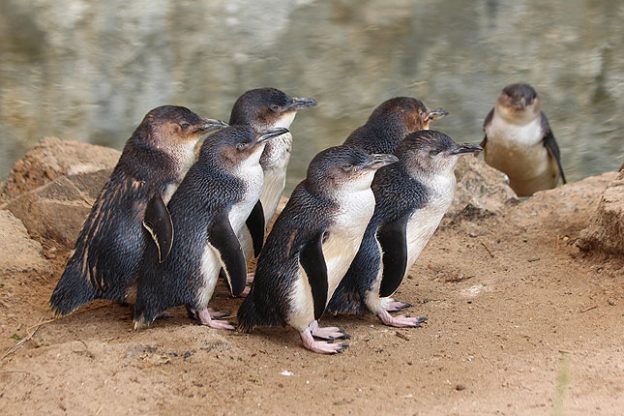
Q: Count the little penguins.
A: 7